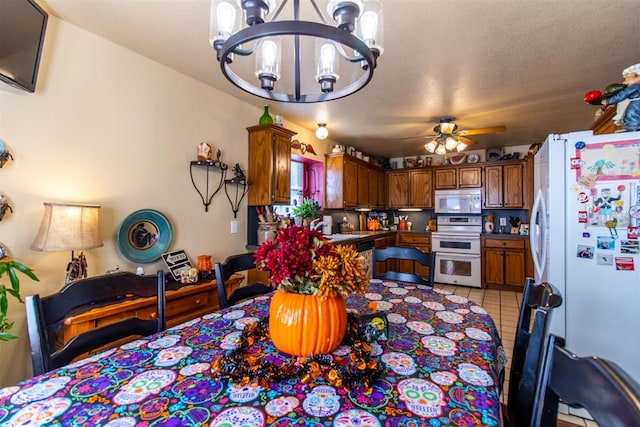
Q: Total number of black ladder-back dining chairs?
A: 5